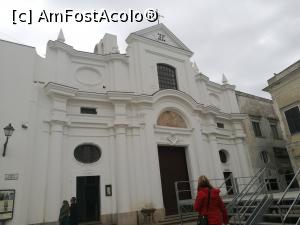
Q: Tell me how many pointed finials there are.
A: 3